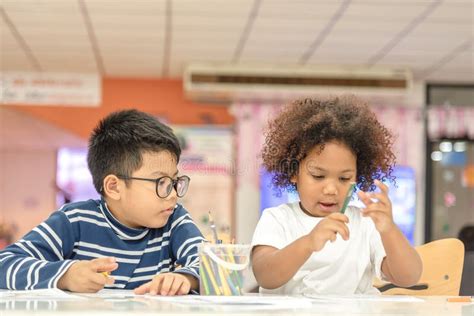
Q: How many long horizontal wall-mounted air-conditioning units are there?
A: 1